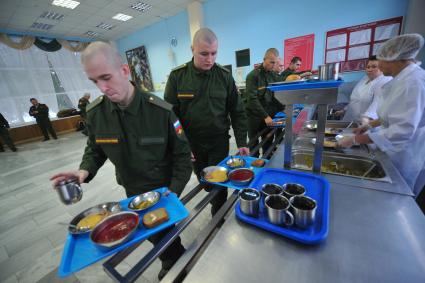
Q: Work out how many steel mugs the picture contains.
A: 6